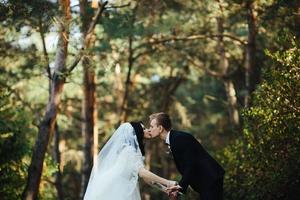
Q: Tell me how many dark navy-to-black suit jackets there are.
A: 1